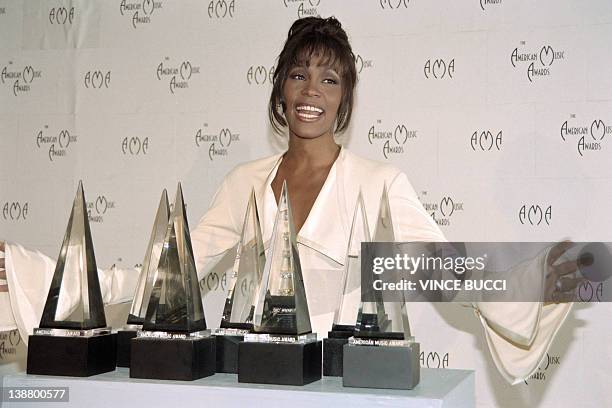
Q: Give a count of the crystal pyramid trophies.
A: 7